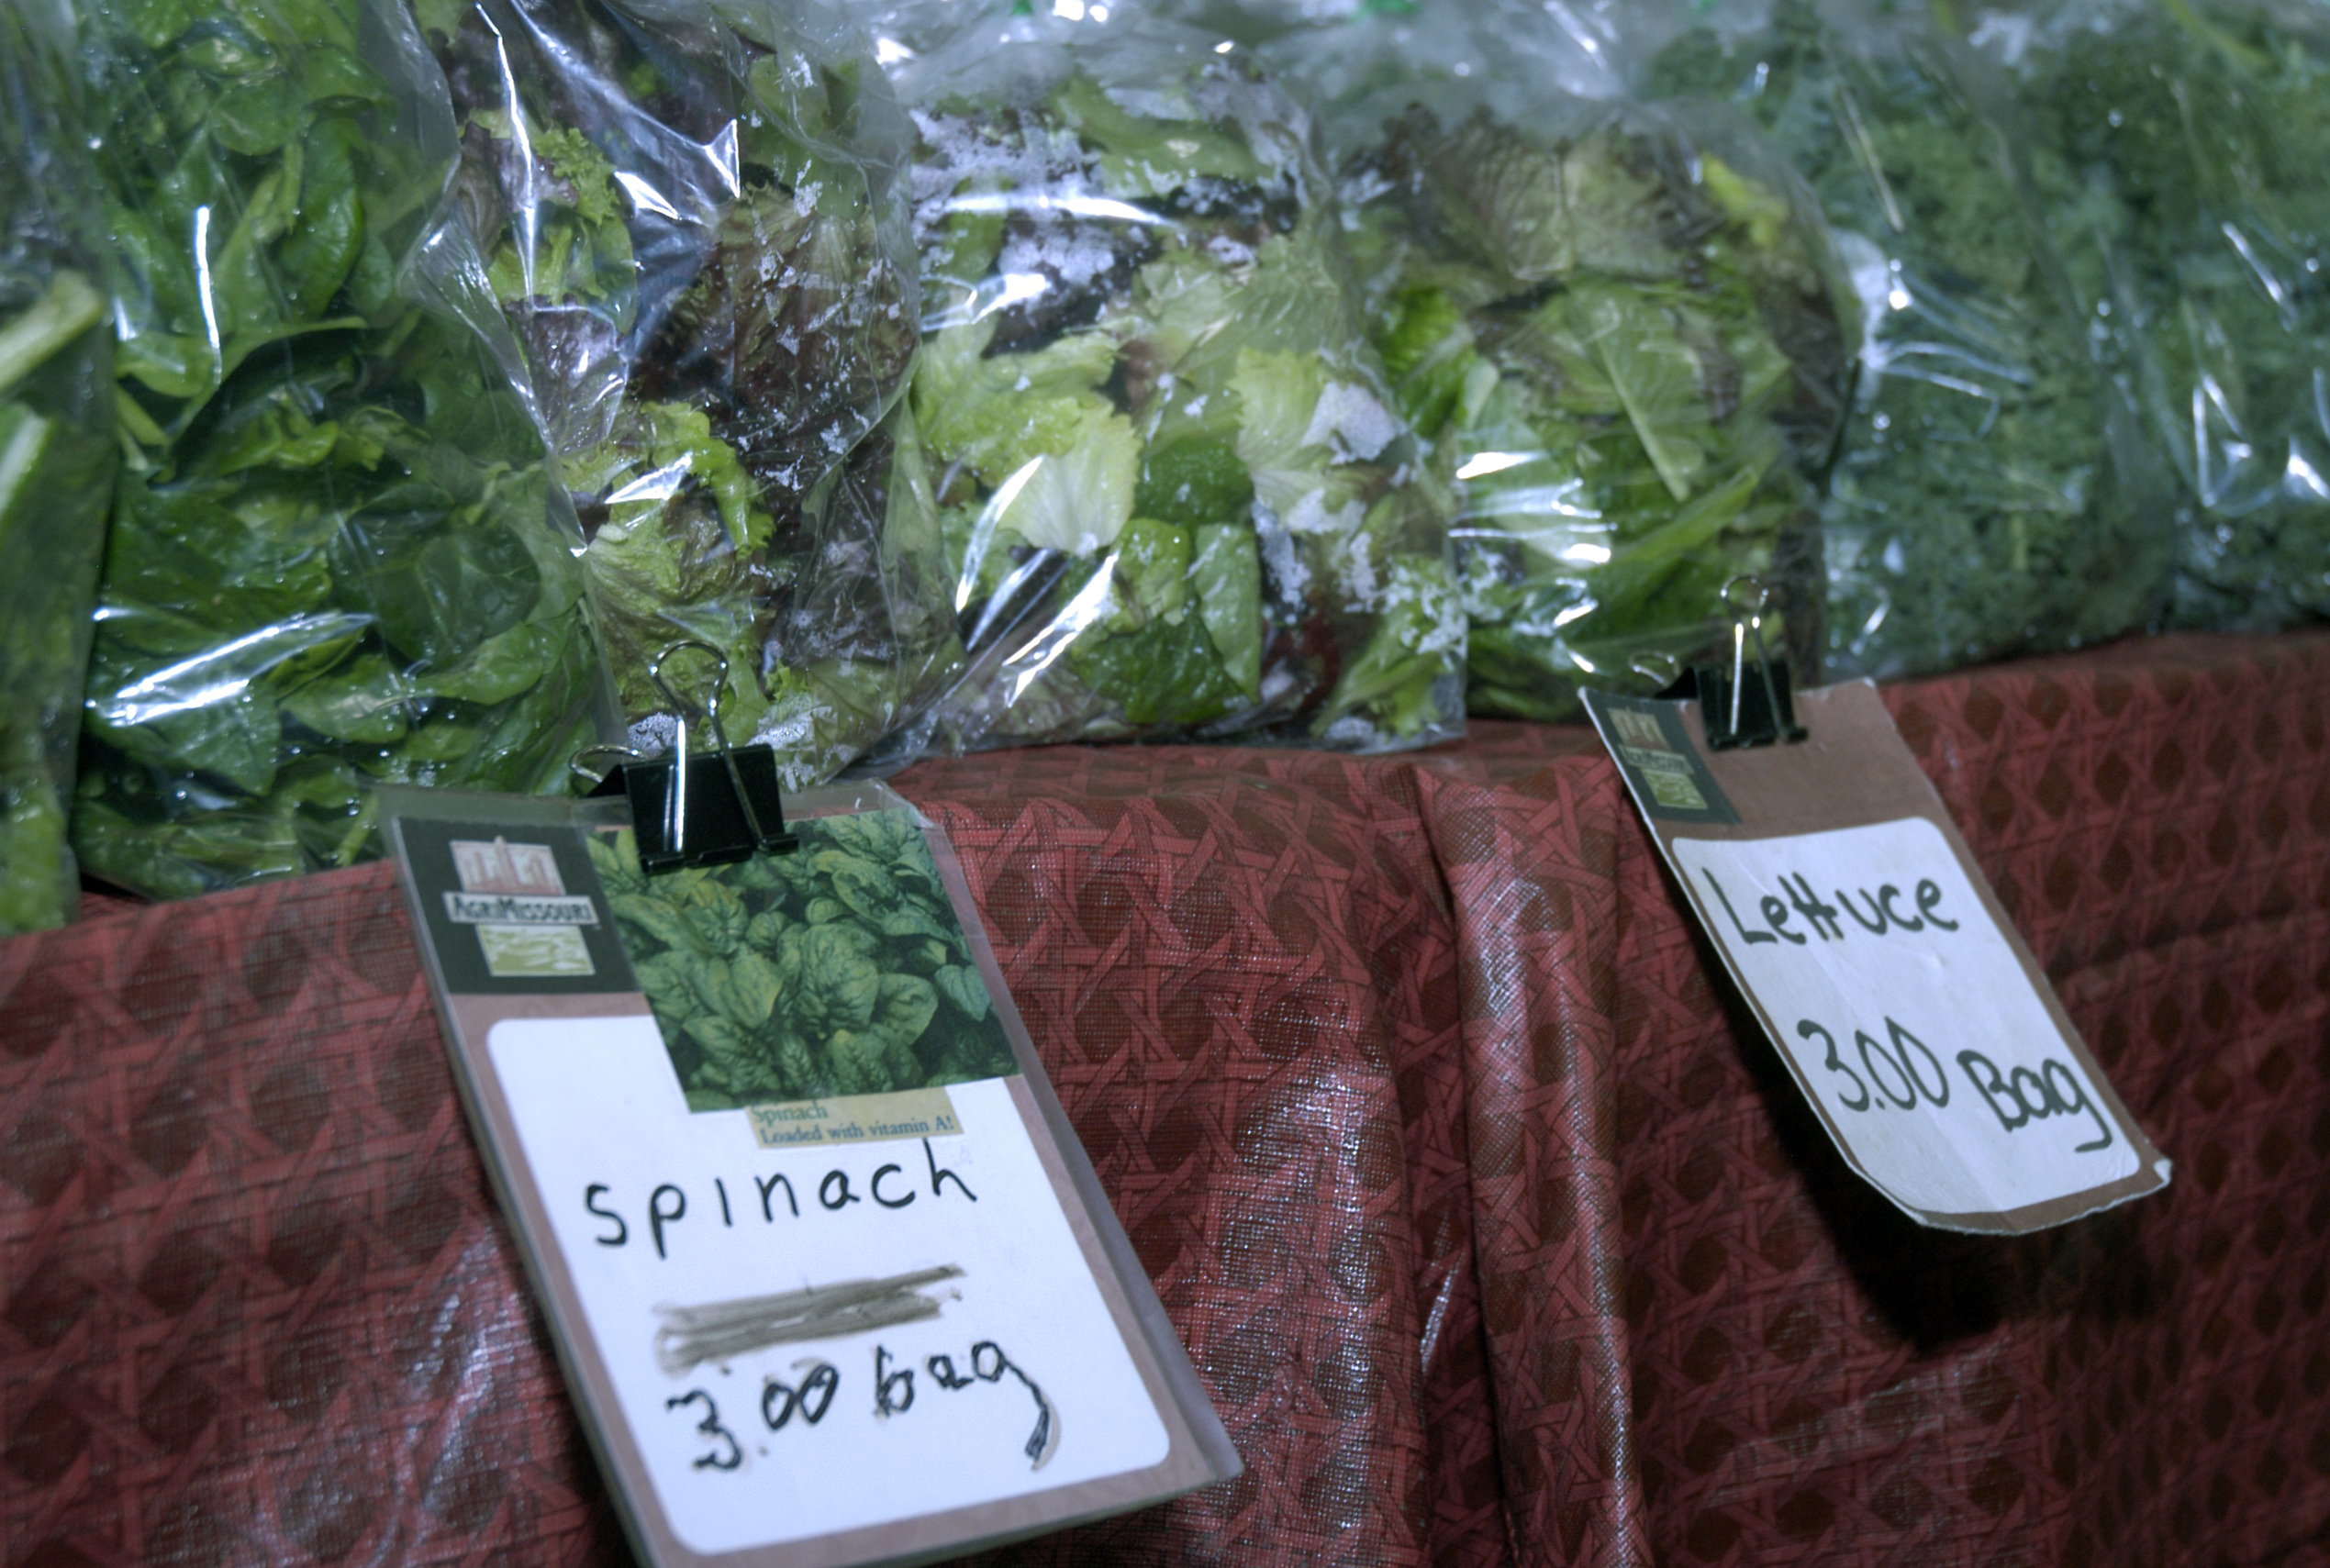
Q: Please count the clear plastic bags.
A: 7